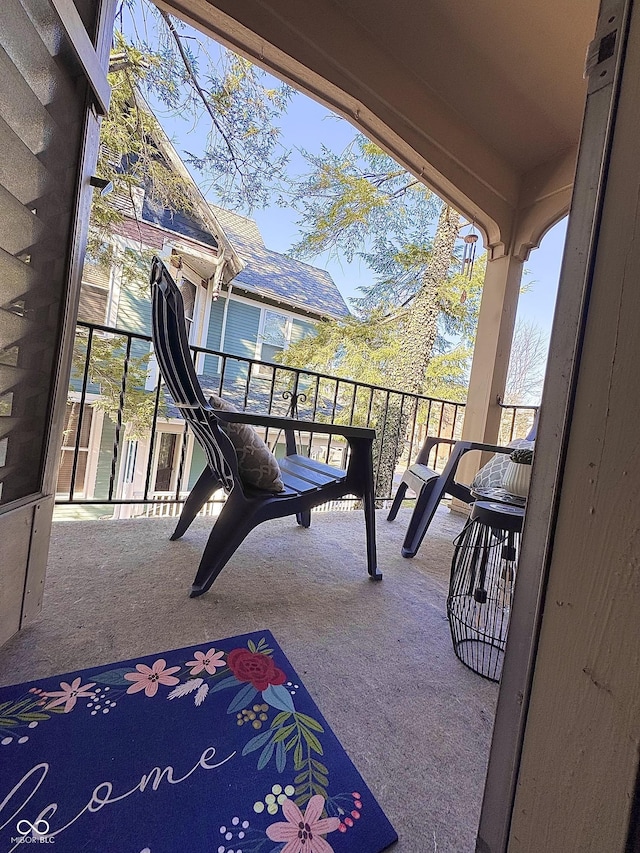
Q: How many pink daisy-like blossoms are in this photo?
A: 4